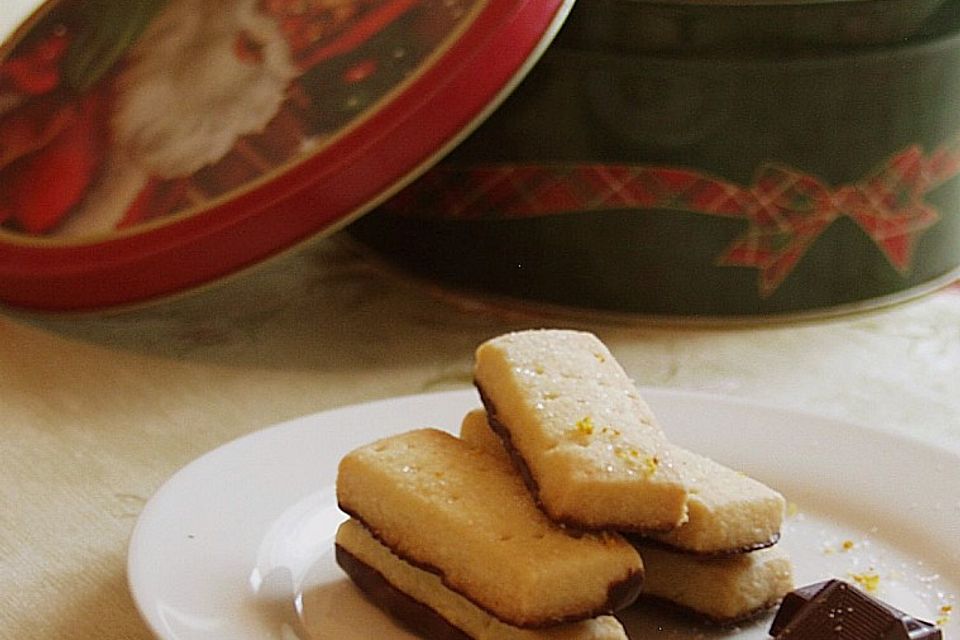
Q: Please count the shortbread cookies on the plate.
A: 5